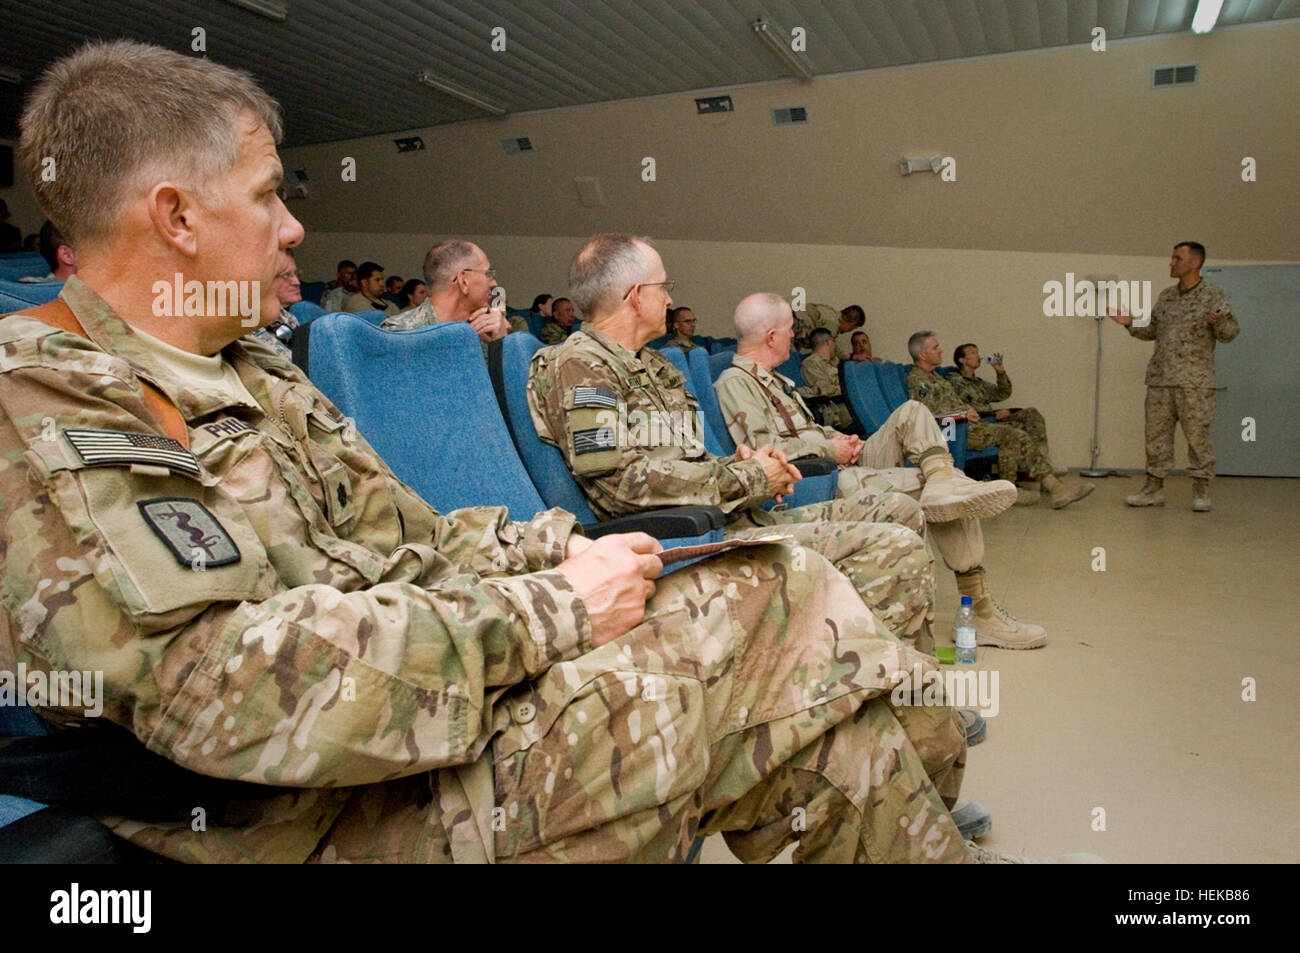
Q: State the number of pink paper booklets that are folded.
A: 1